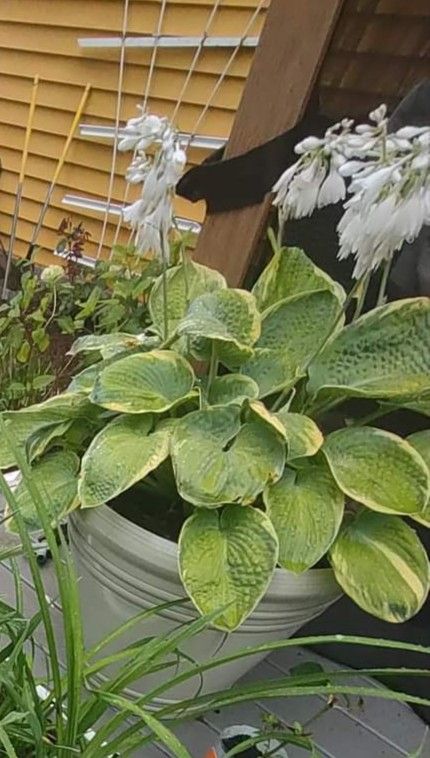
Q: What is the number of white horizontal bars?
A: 4